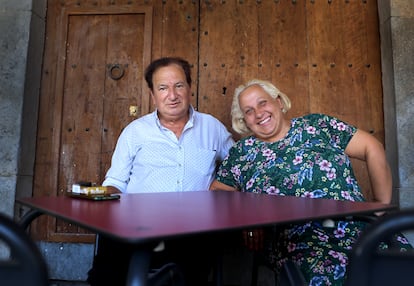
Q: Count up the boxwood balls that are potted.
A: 0